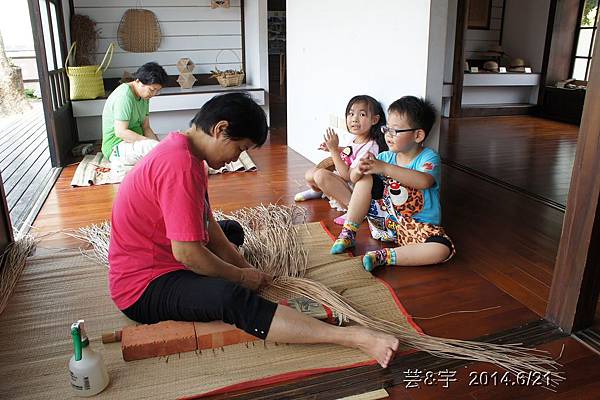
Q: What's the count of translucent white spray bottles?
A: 1